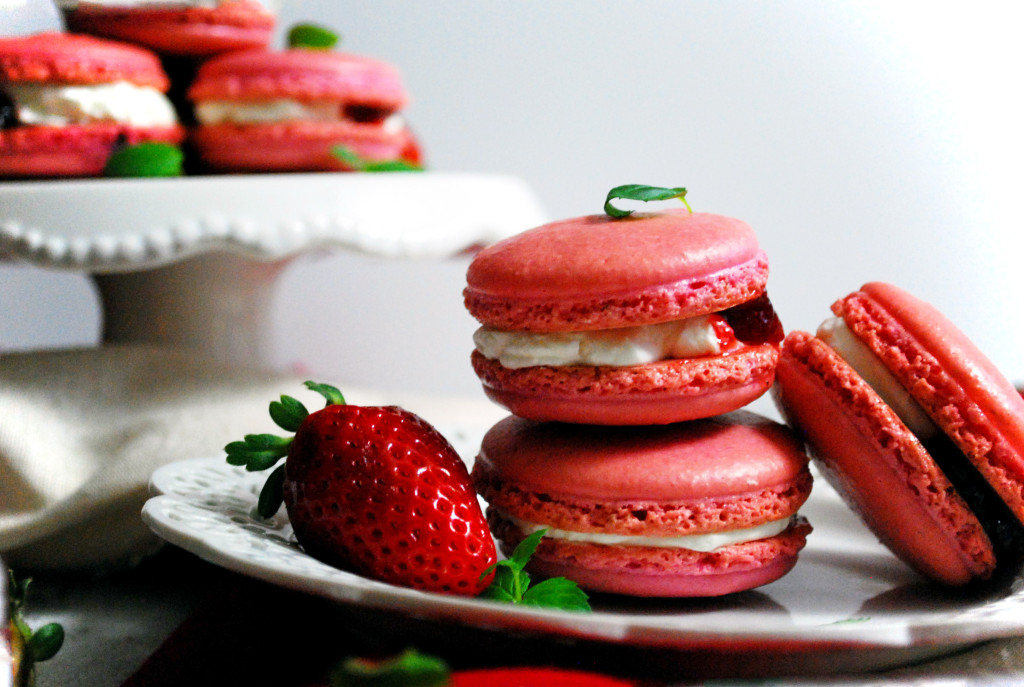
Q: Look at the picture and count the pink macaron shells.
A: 11